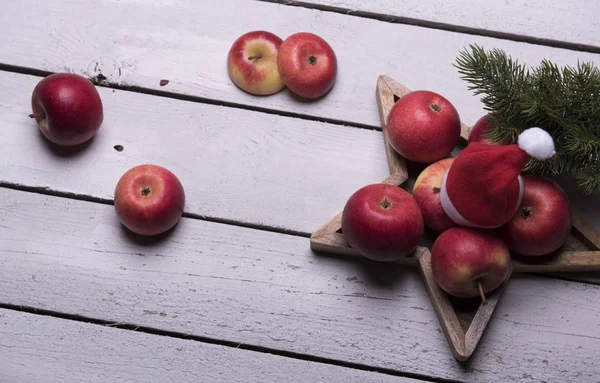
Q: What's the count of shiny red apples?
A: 10